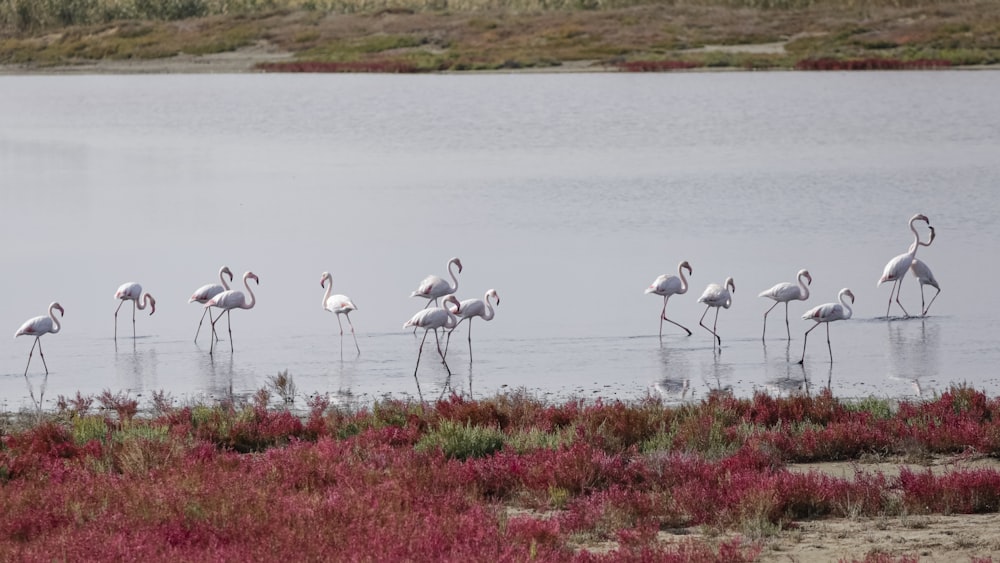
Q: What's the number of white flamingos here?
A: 14